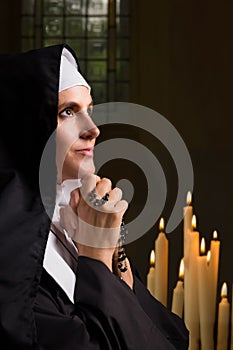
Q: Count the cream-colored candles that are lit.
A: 9